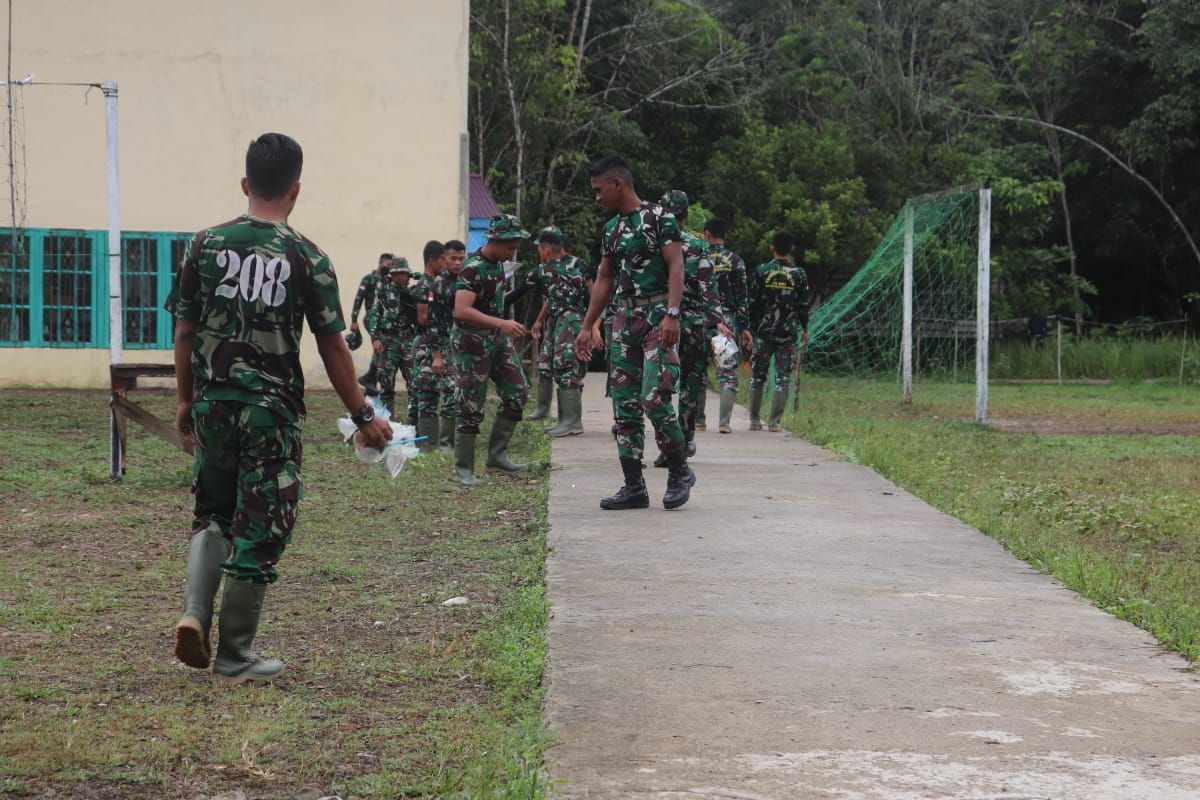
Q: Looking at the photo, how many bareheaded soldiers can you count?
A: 7